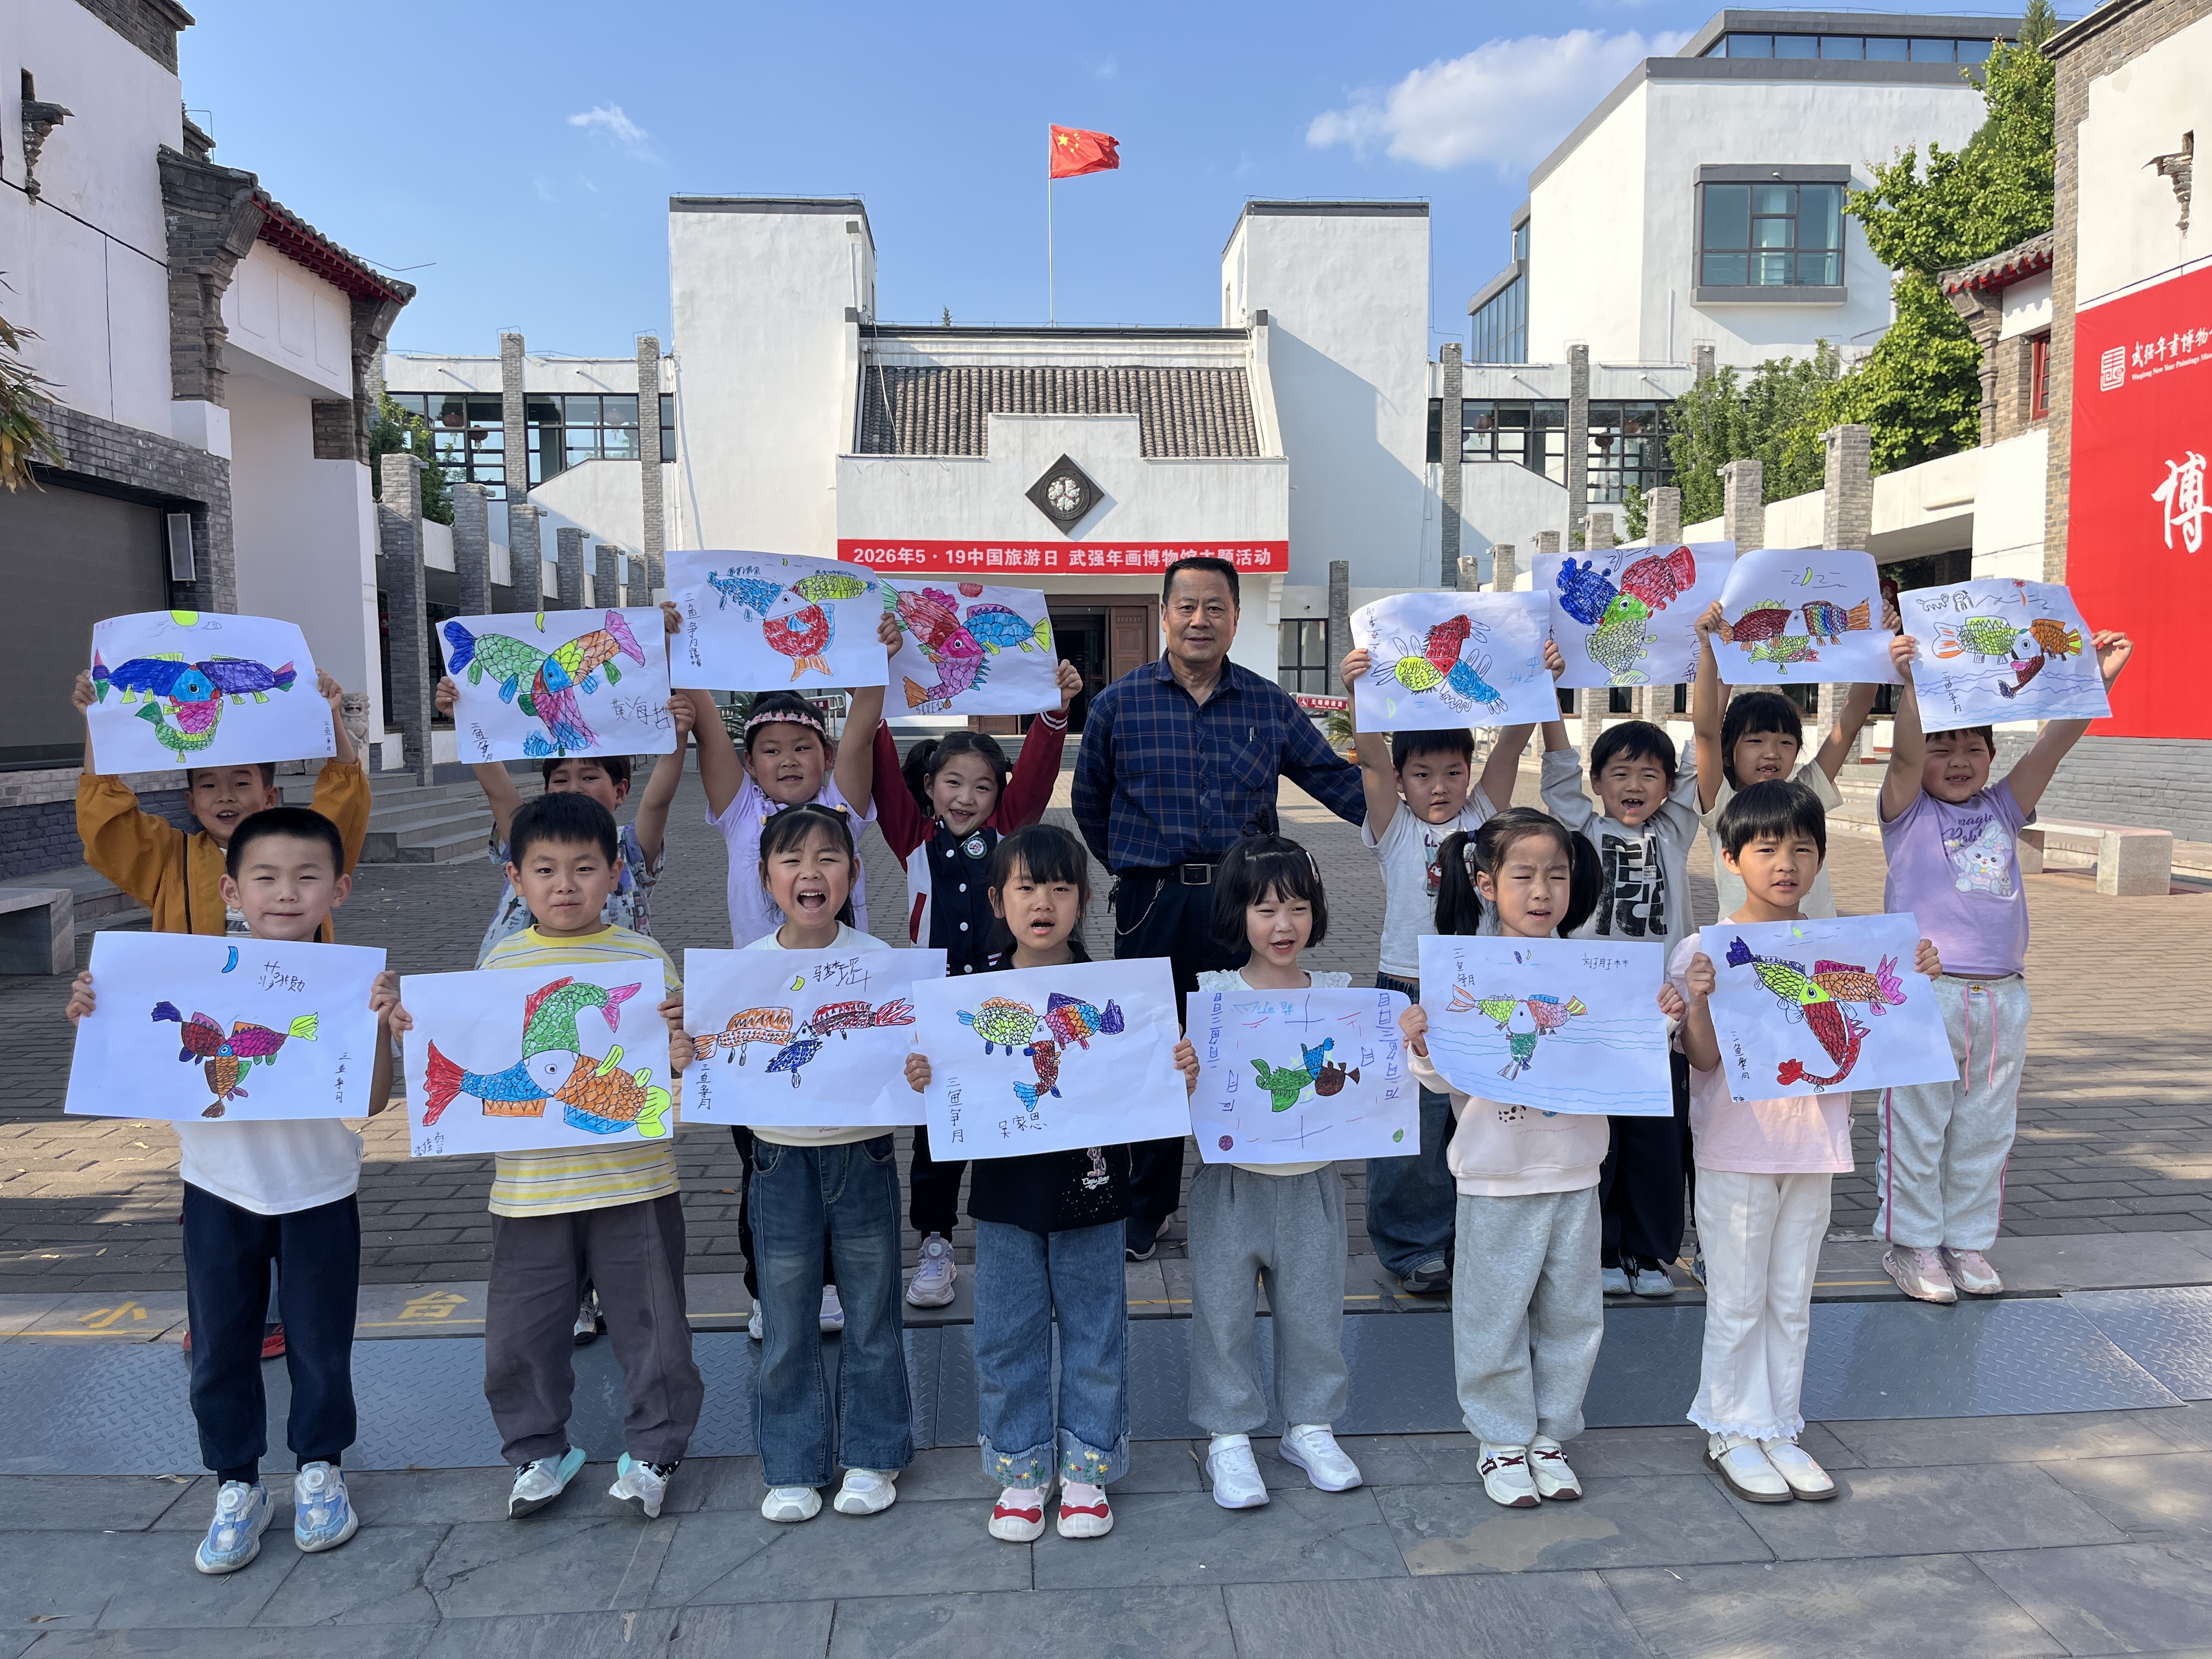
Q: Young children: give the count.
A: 15